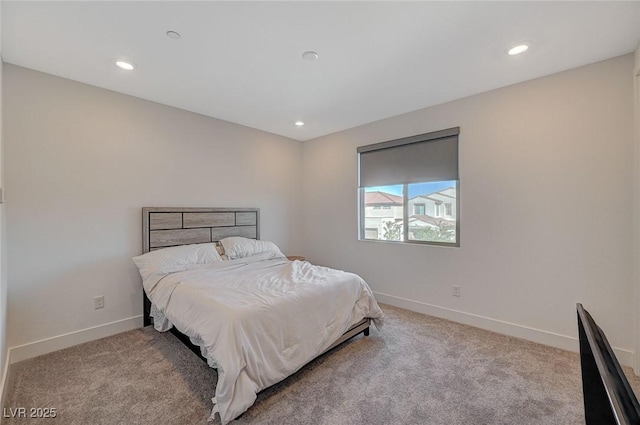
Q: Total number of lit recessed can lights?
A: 3